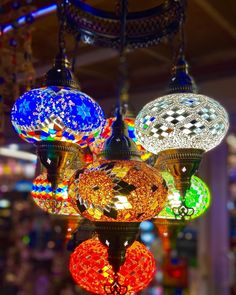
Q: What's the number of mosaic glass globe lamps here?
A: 7